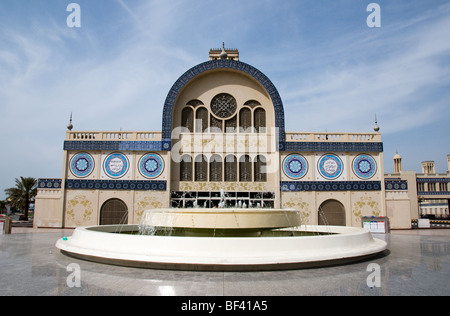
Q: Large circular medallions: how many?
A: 6